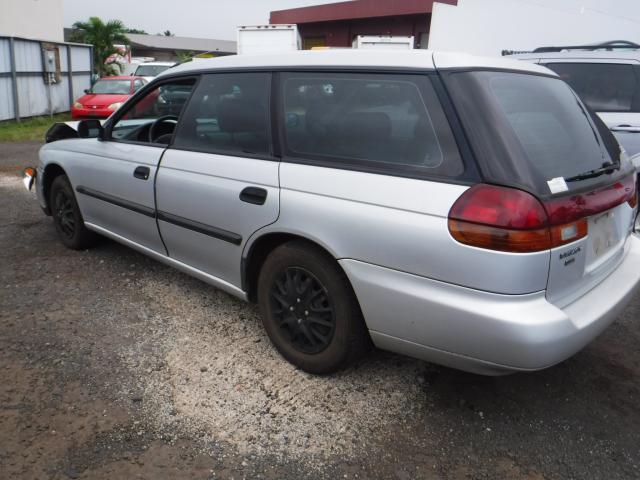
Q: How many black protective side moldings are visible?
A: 2